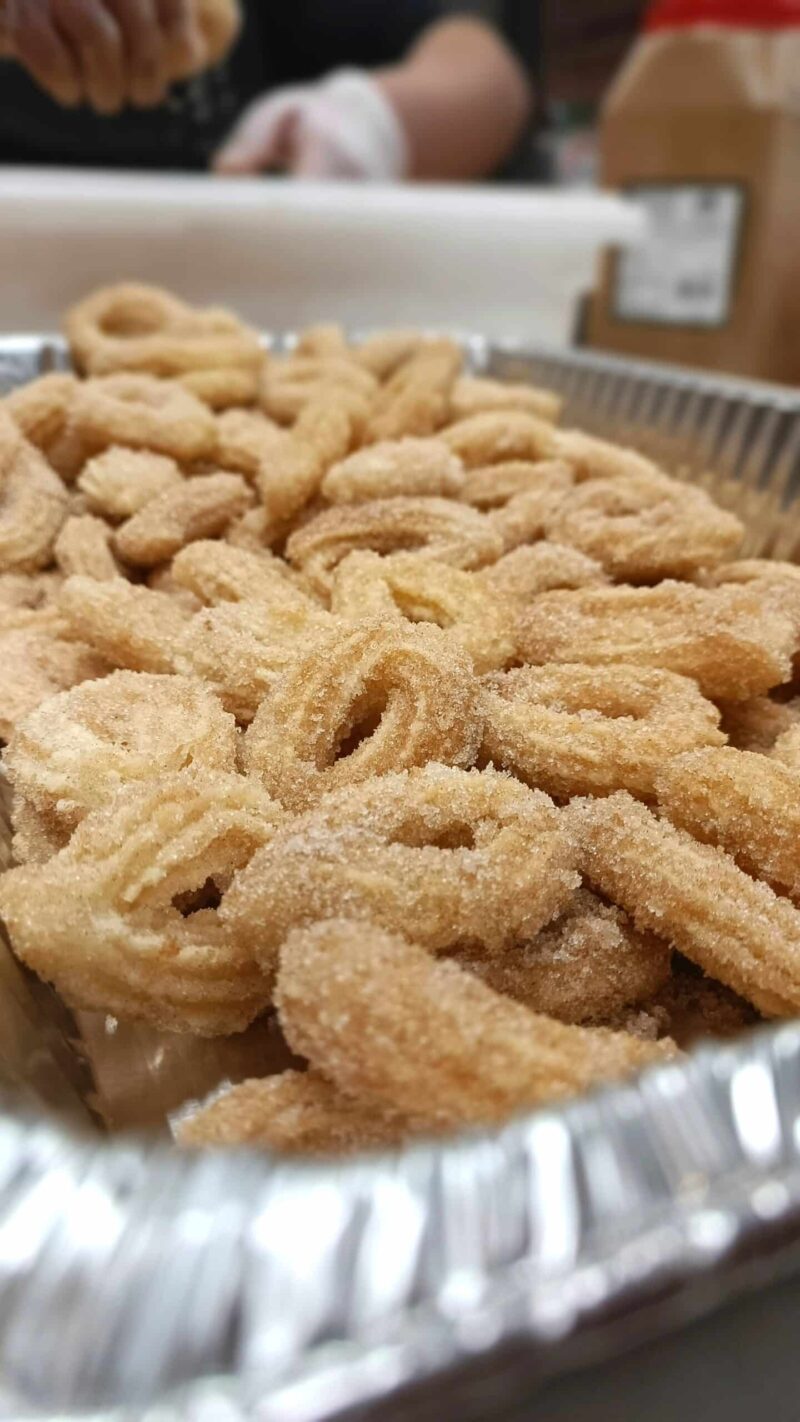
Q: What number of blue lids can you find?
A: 0